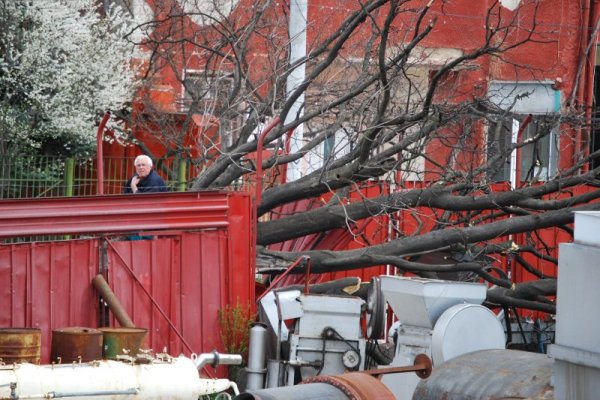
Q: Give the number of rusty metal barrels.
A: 3